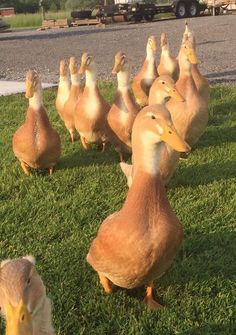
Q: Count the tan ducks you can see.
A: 12